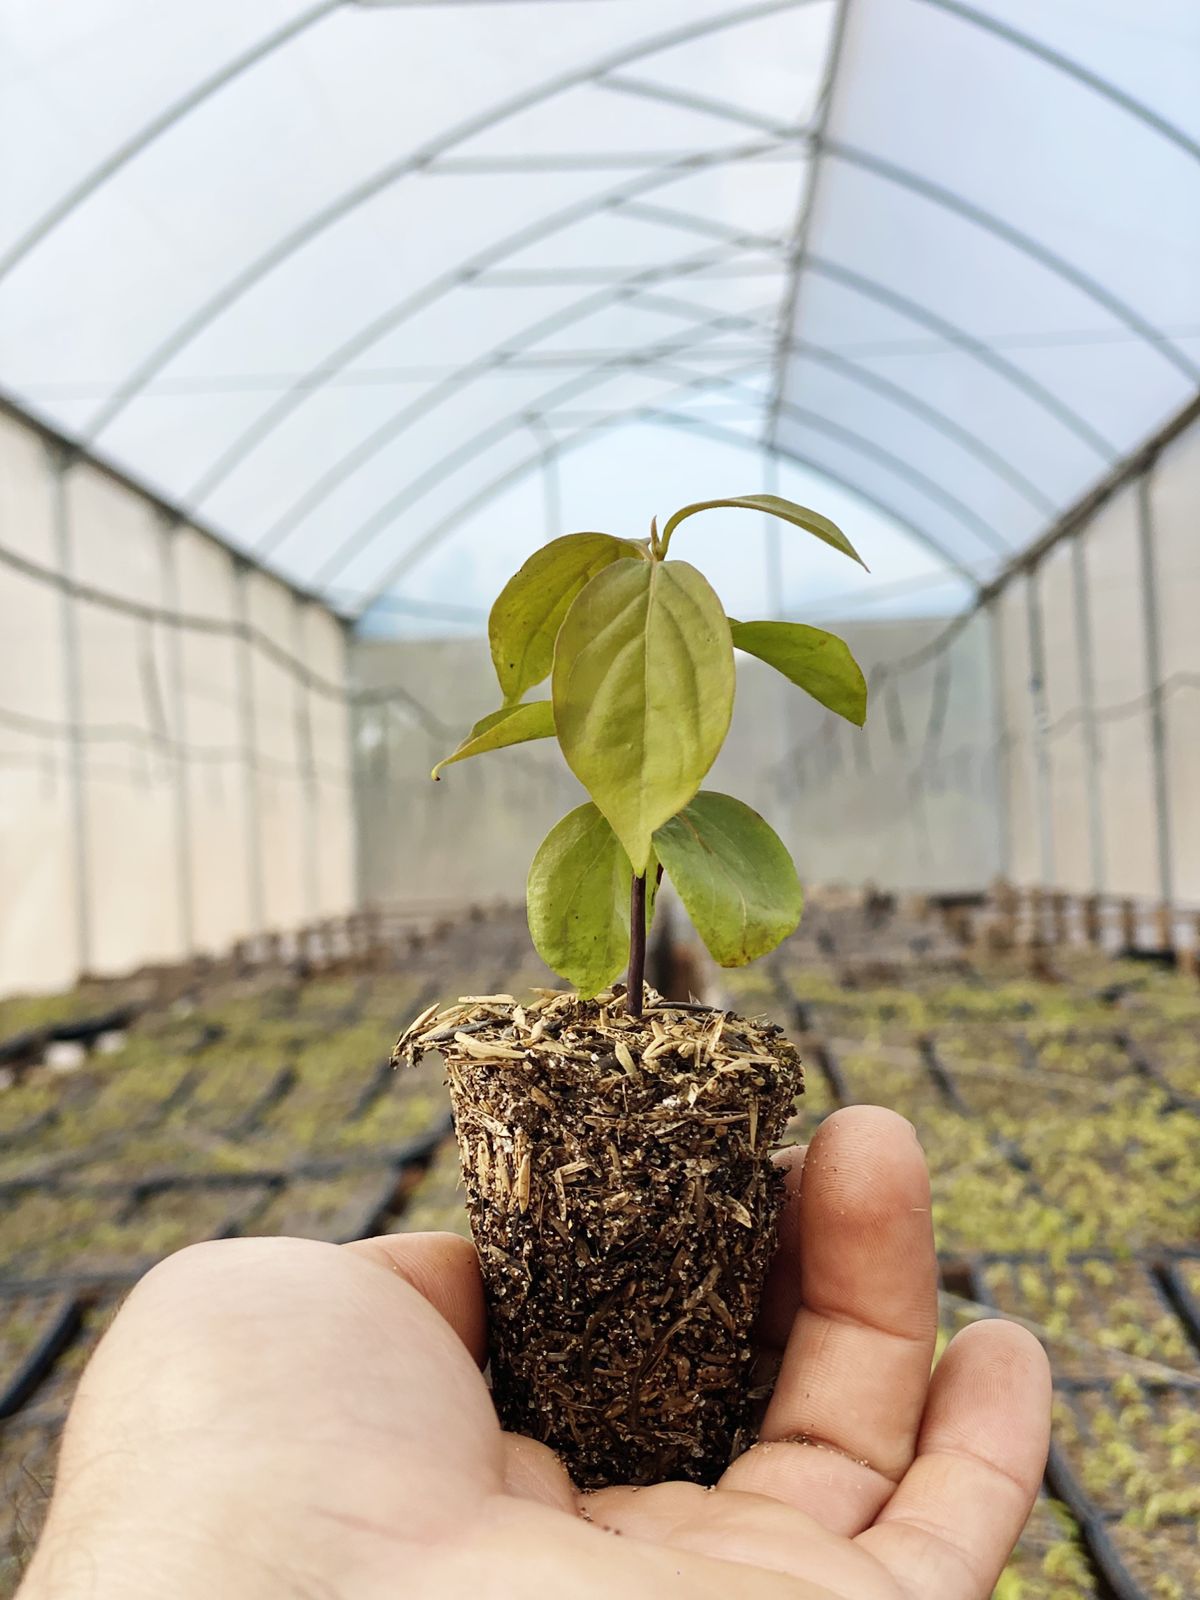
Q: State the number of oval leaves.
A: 7